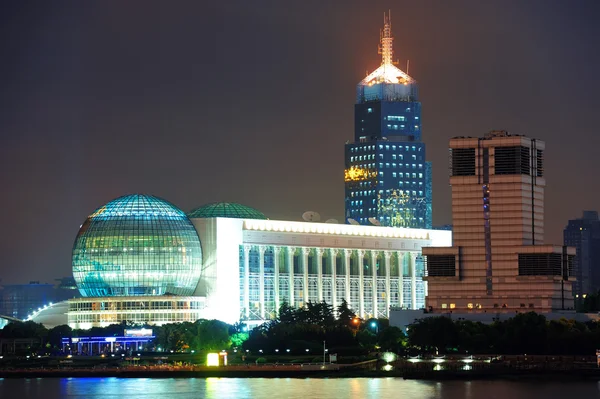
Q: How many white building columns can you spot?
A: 13